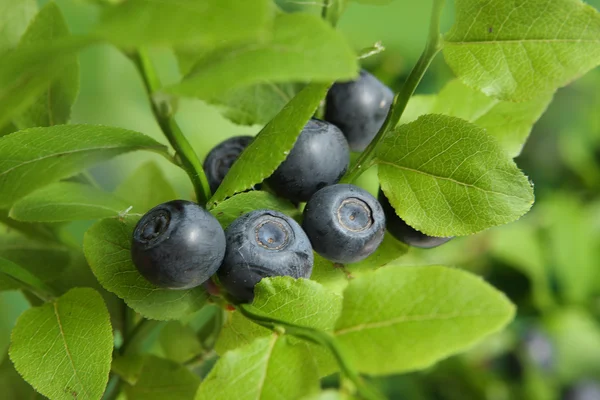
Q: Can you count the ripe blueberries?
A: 7